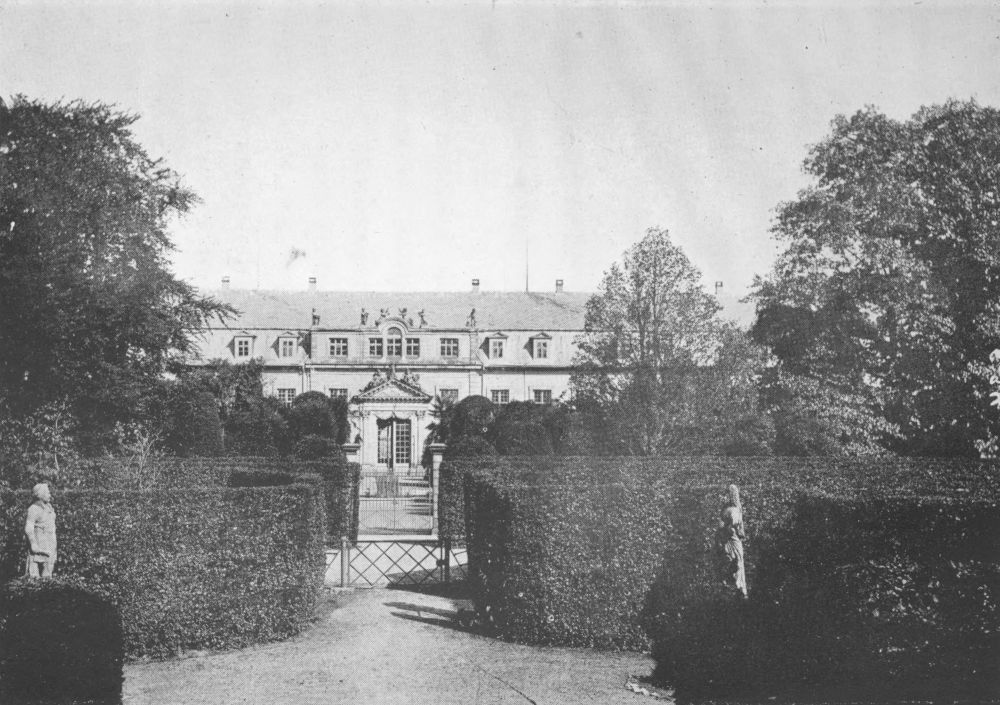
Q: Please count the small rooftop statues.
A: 6